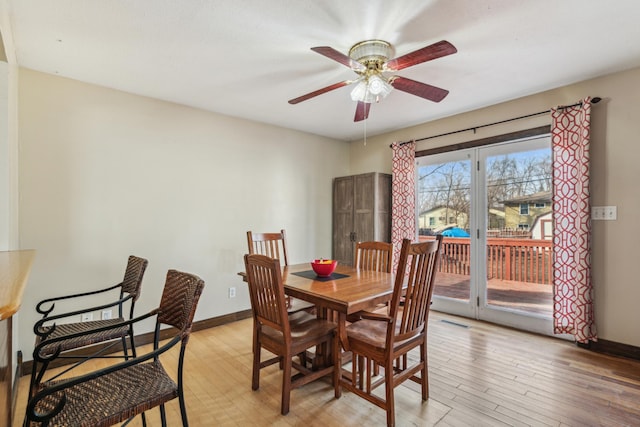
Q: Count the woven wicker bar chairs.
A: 2